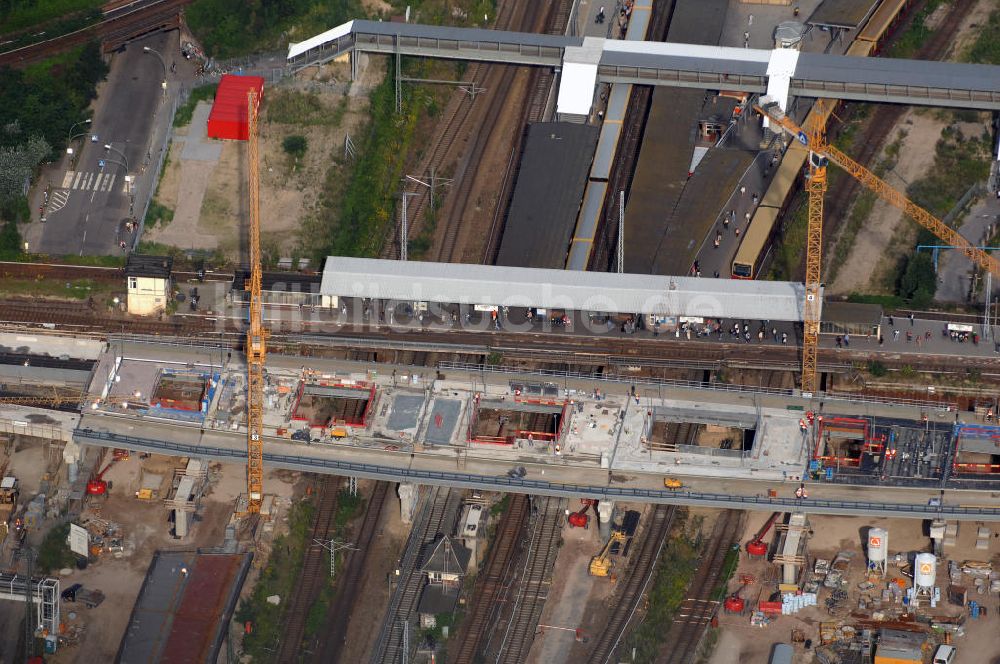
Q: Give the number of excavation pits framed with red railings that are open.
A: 5